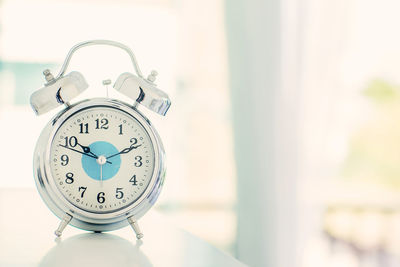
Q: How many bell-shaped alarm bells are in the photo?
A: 2